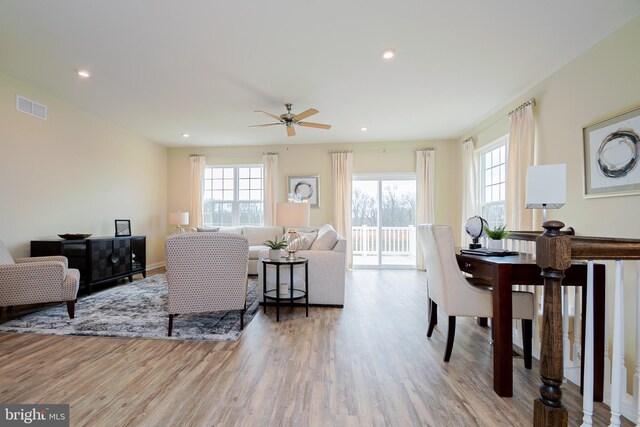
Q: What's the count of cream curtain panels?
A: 6